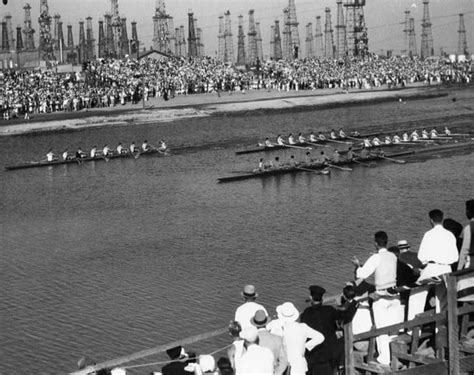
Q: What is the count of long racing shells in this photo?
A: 4